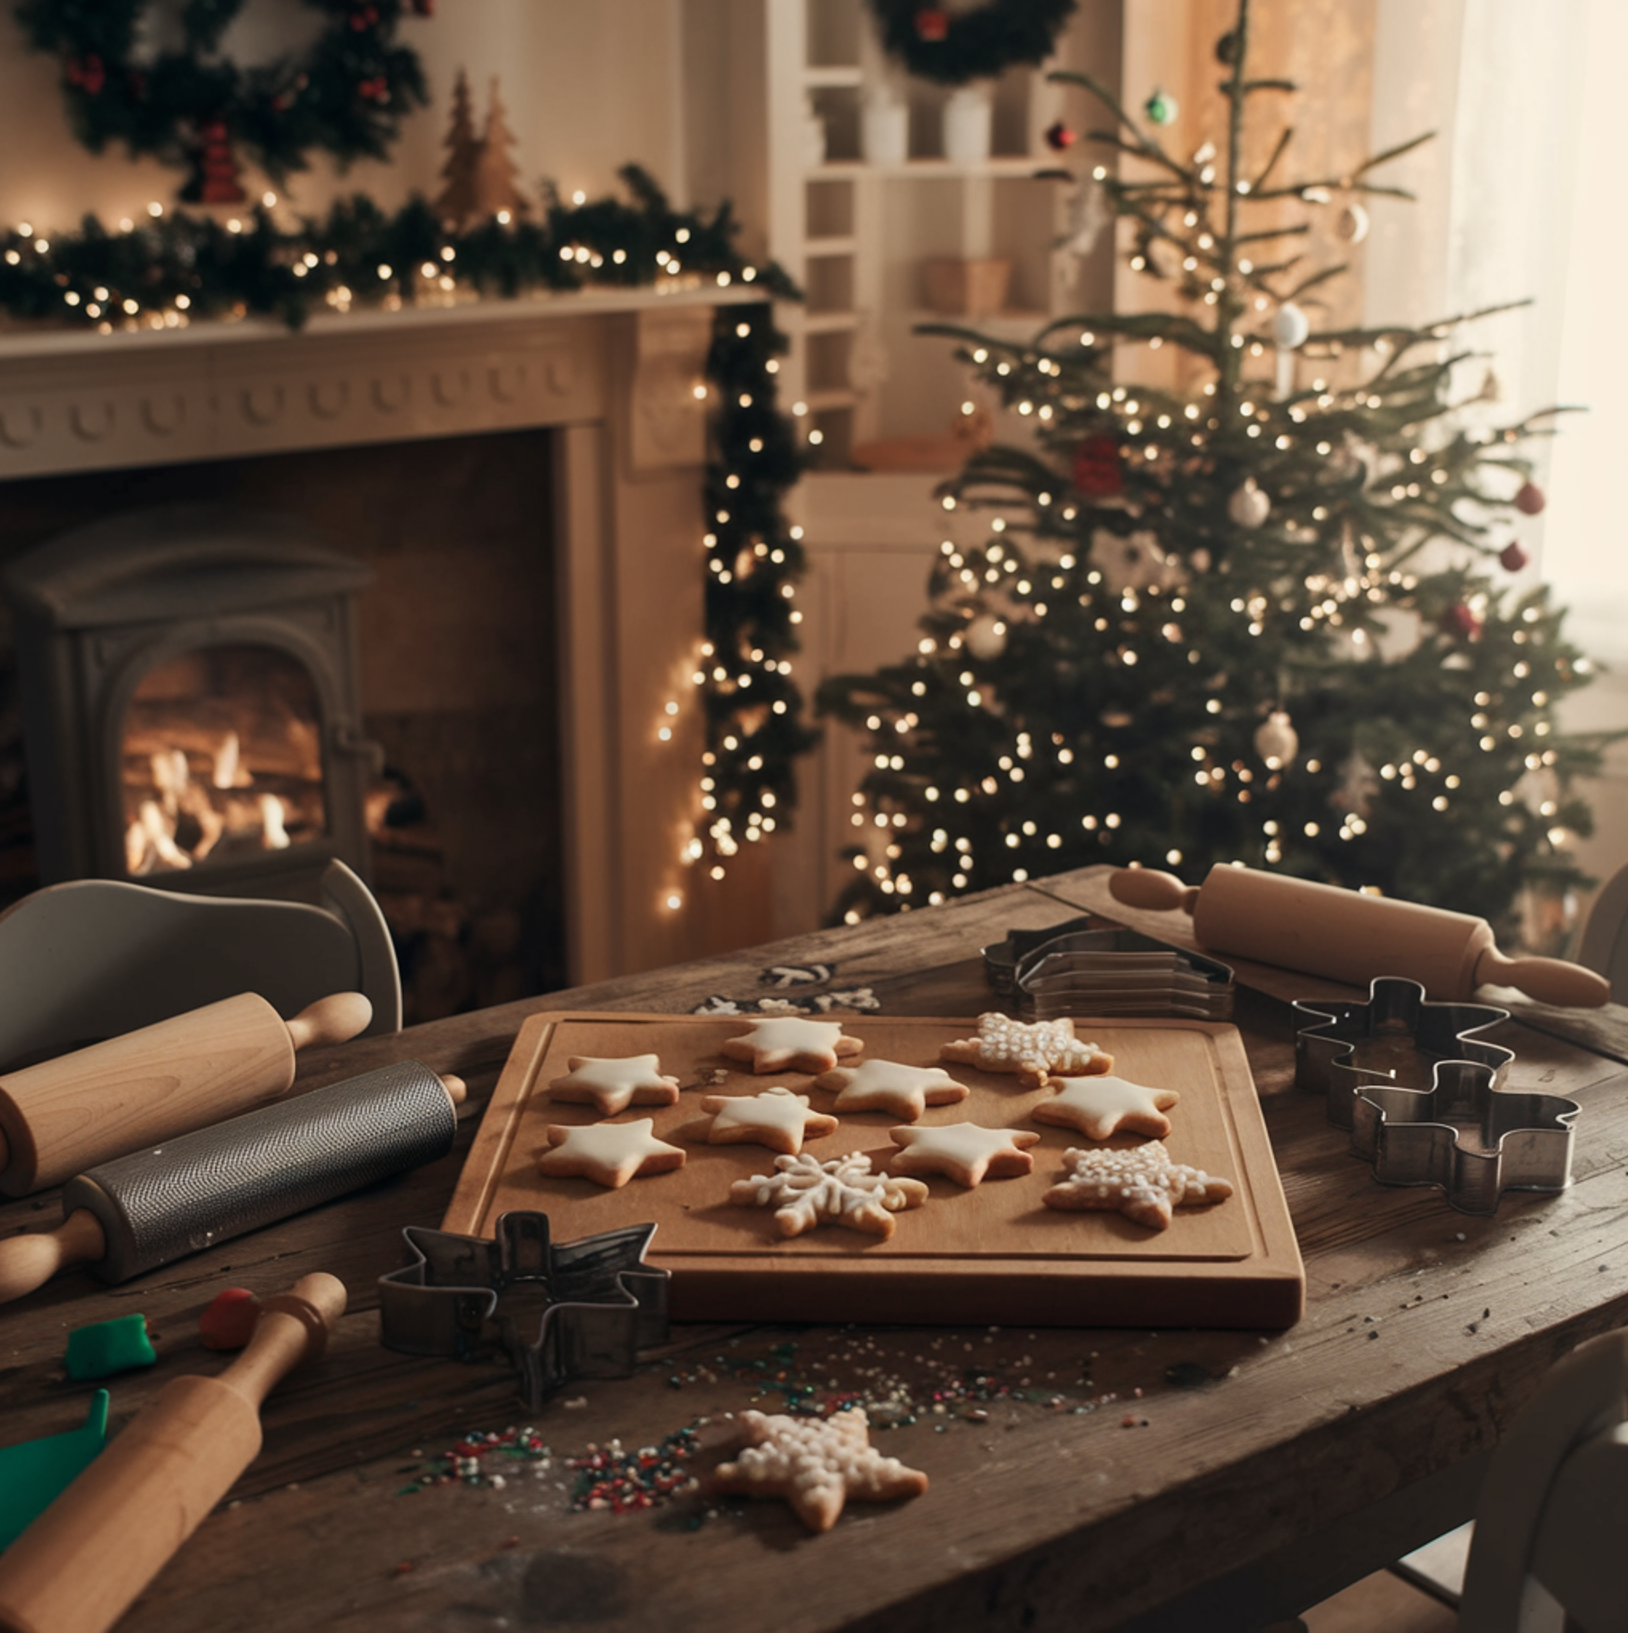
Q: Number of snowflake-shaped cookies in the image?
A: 1